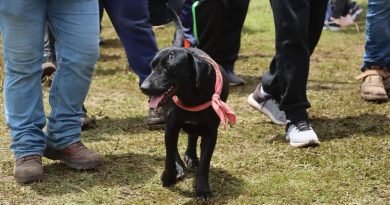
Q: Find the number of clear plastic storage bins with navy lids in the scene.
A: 0